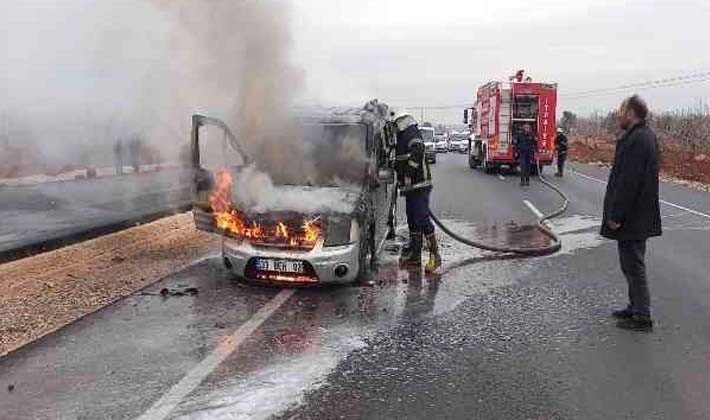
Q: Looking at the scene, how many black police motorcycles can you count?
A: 0